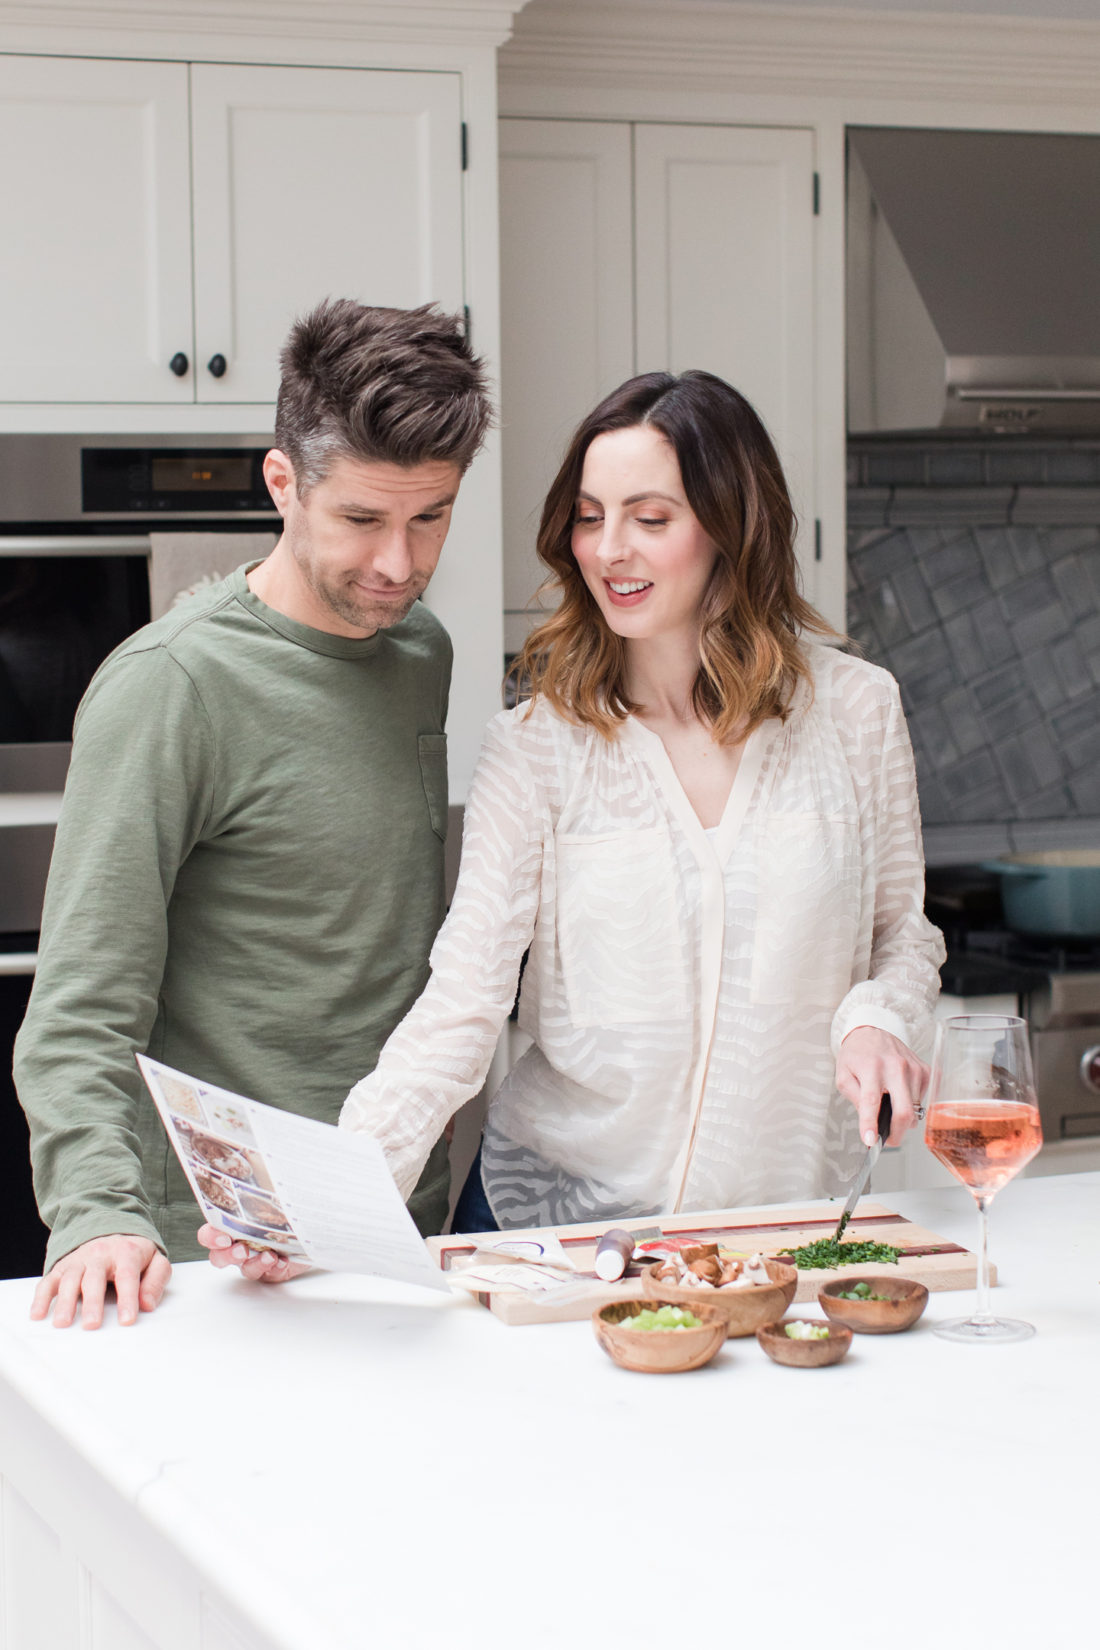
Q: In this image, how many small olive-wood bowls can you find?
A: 4